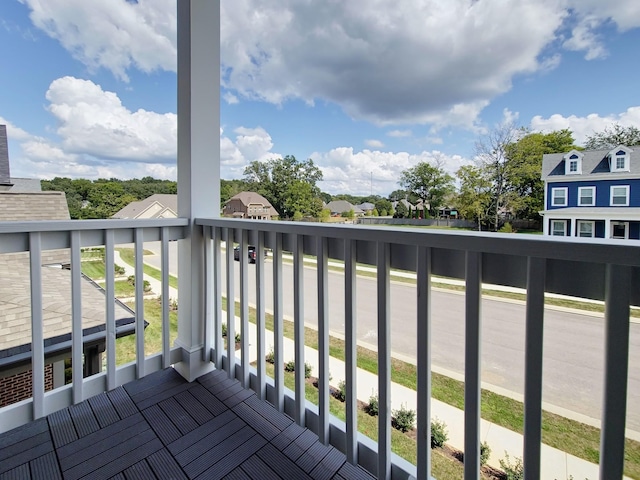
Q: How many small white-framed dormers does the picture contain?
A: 2